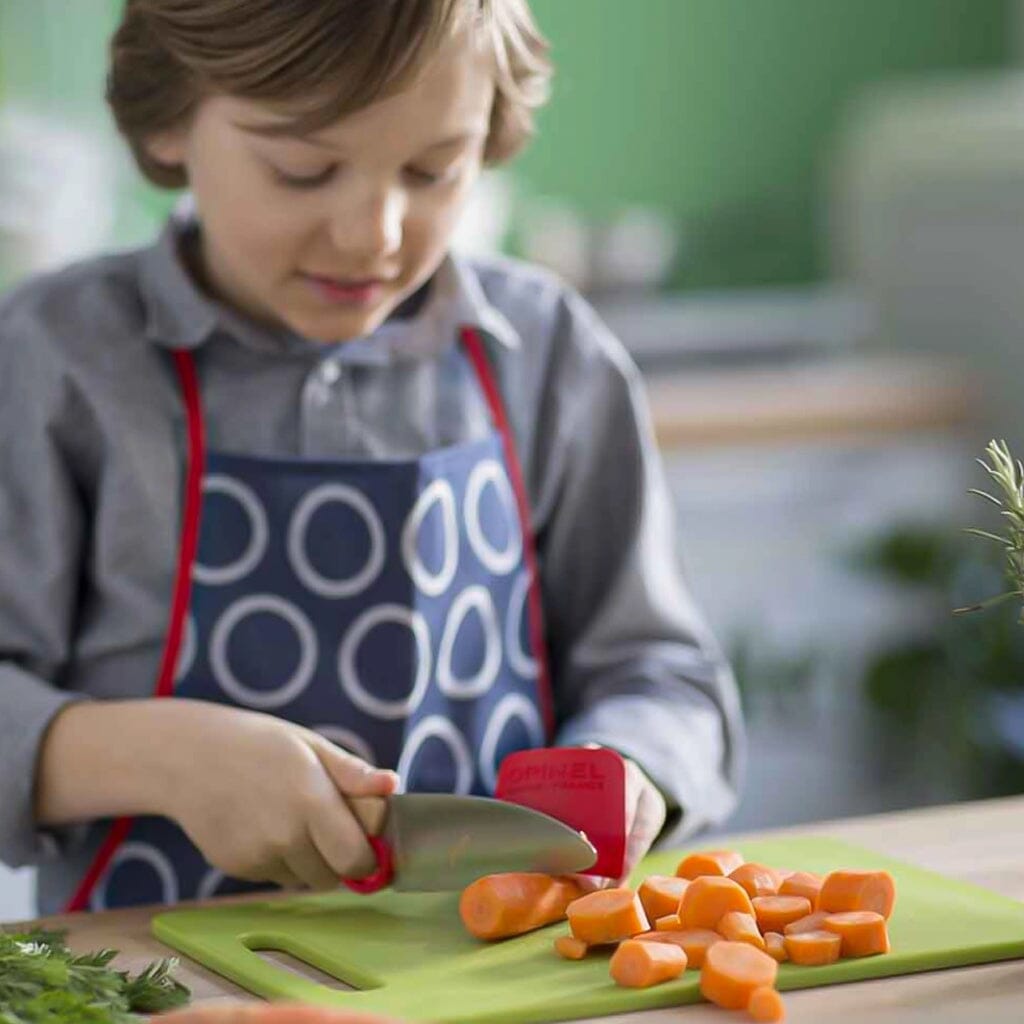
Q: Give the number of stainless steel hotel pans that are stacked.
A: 0